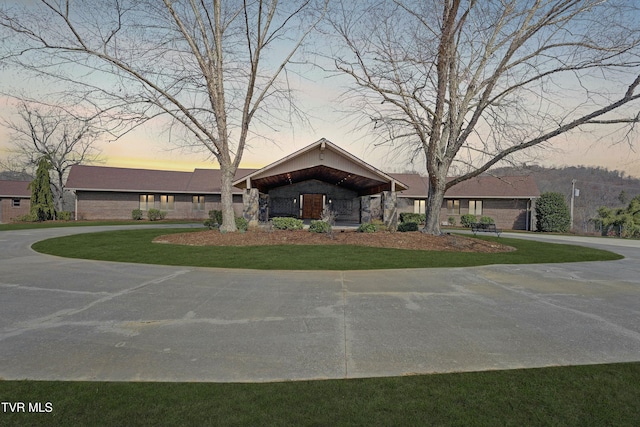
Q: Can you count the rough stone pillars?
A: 4